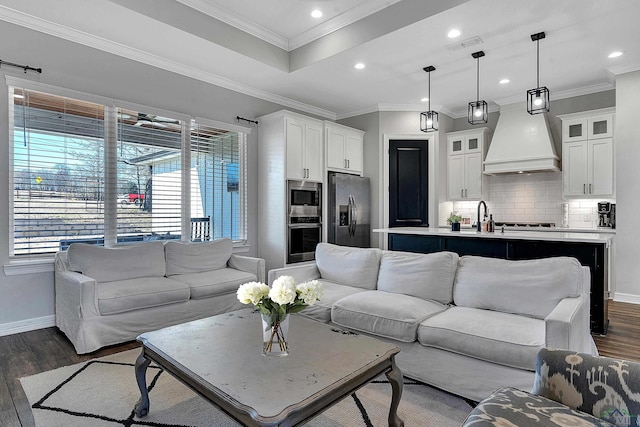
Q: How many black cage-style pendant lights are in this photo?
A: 3